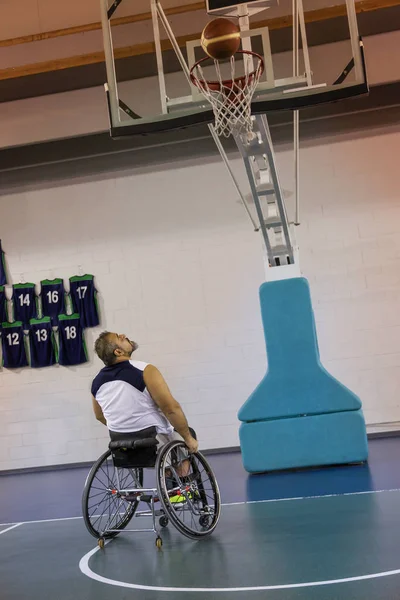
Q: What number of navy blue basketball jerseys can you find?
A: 8